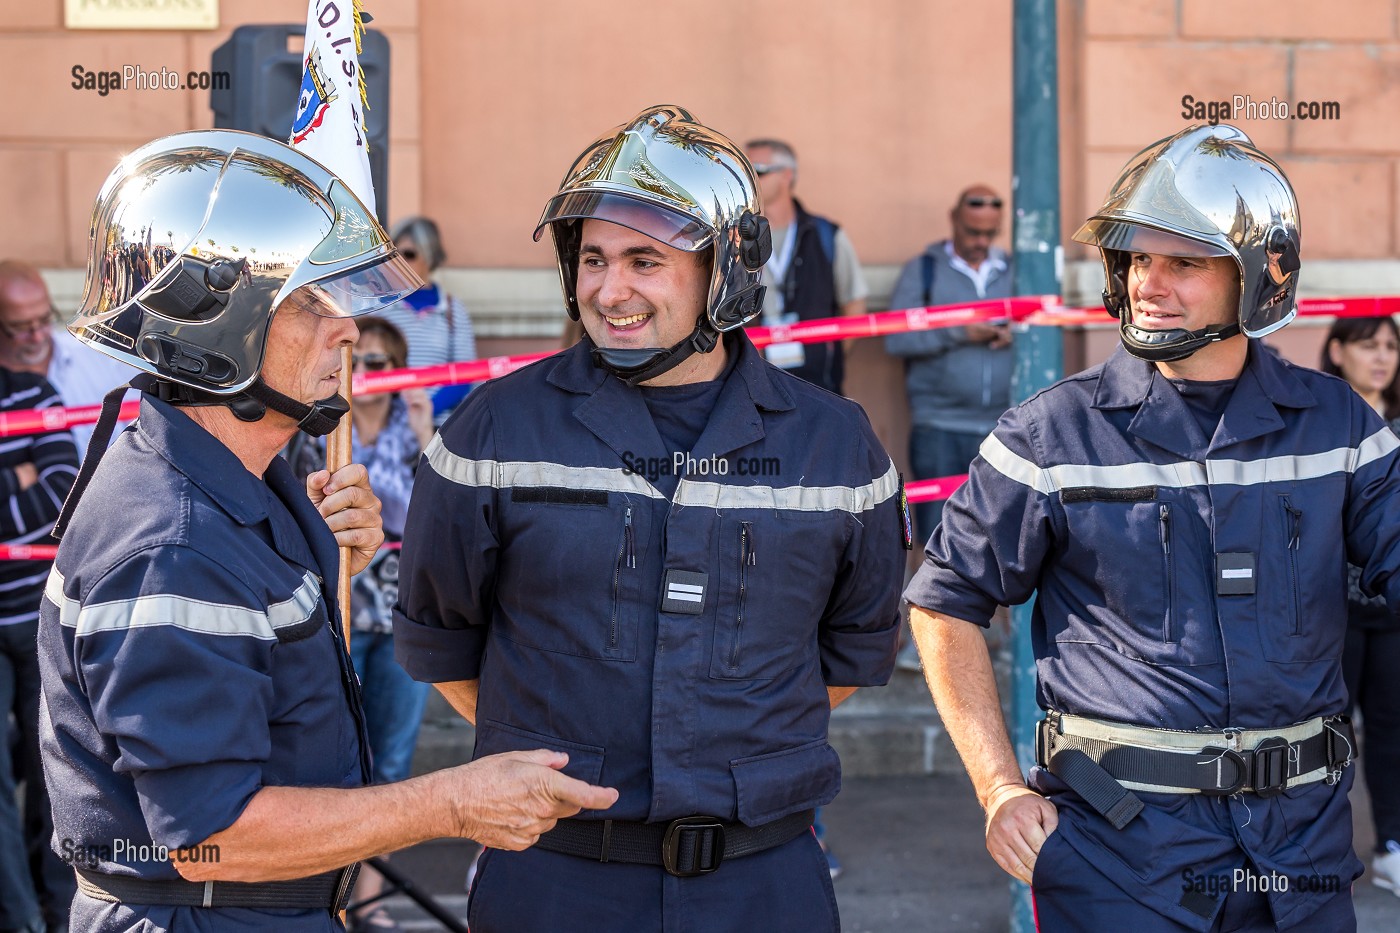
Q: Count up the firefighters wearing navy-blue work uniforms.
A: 3